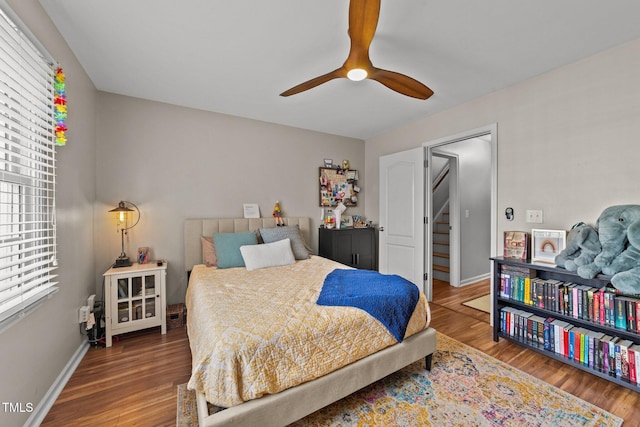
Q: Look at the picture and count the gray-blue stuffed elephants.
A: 2